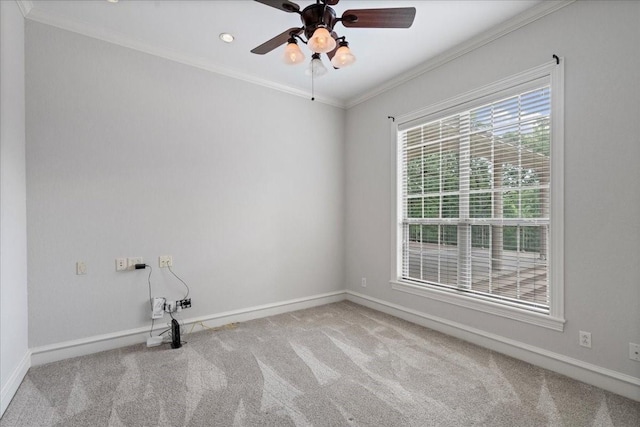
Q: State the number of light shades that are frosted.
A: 4